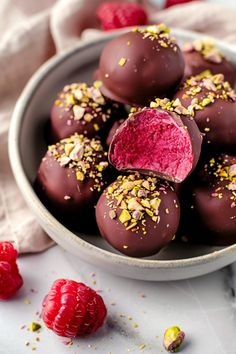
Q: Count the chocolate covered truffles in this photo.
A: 8